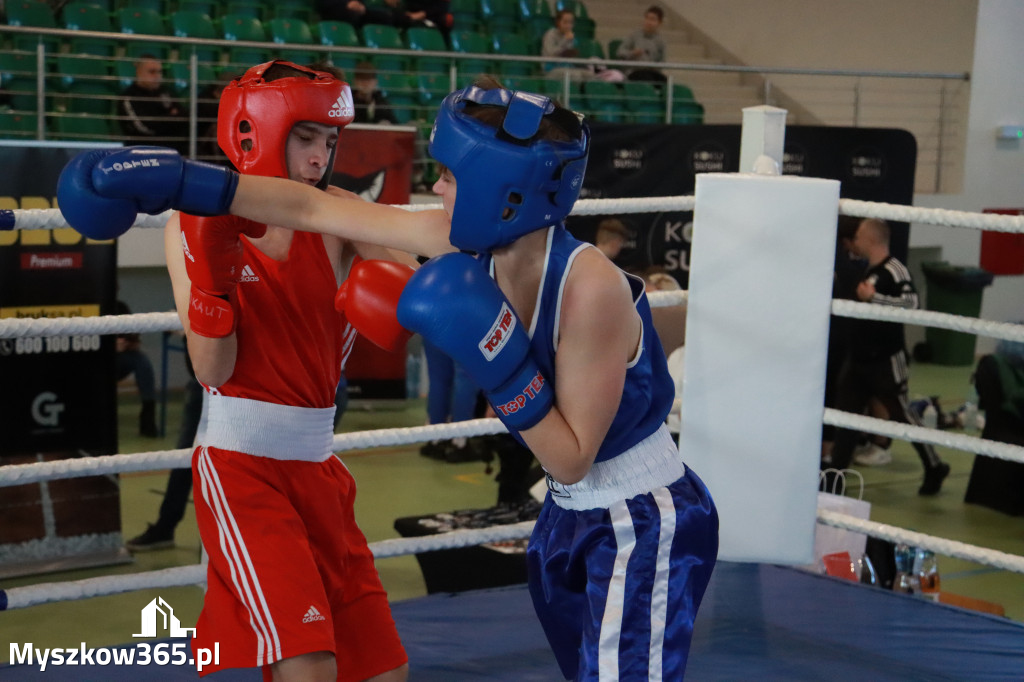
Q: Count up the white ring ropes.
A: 4